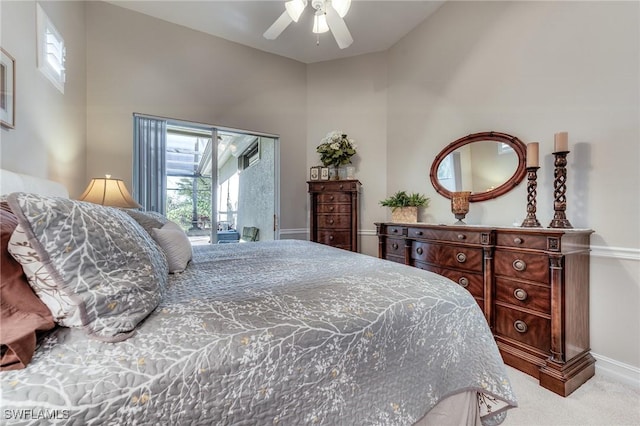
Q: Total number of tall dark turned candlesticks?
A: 2